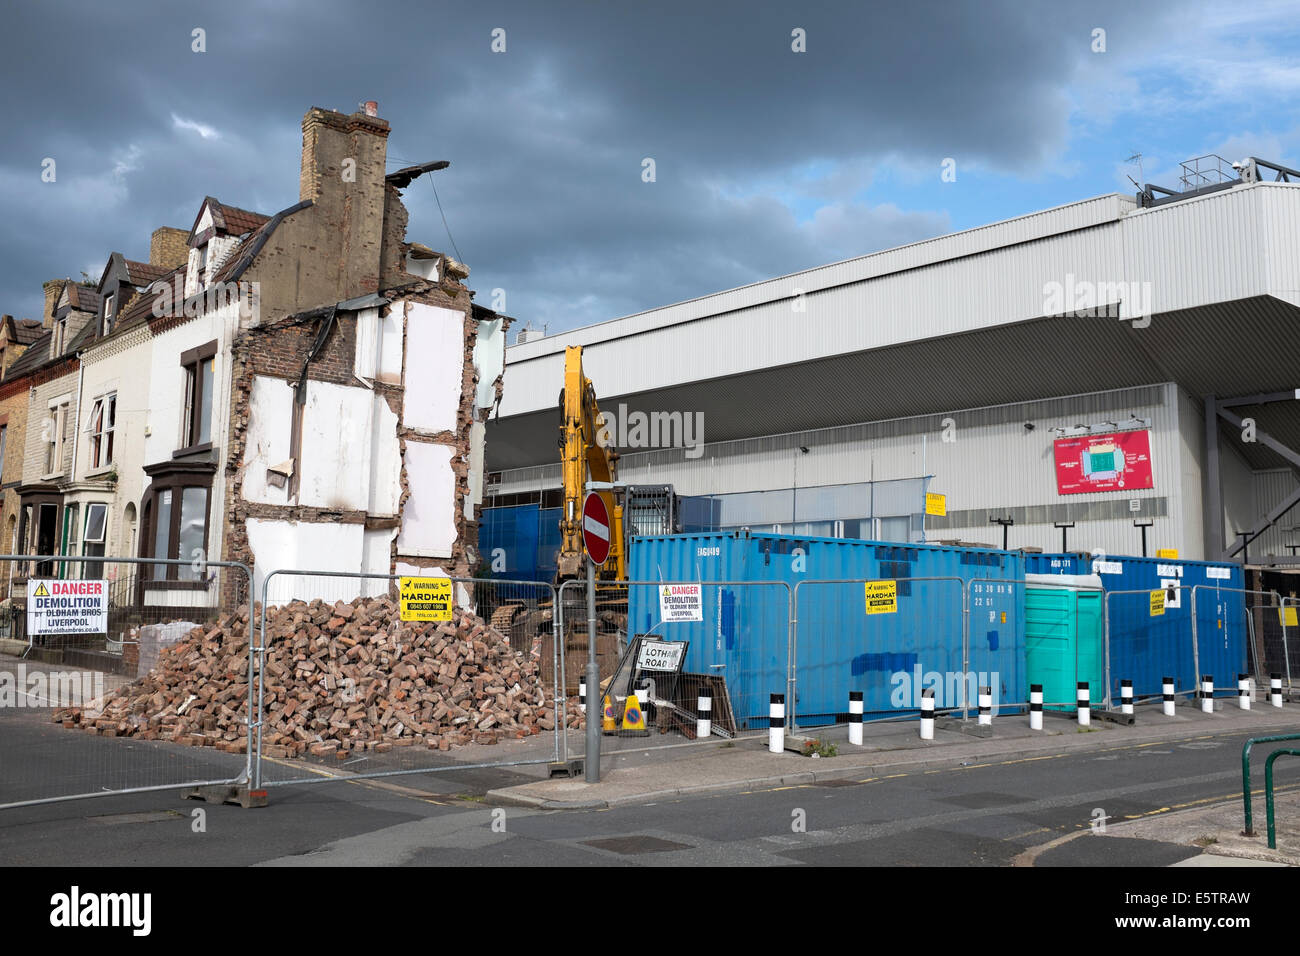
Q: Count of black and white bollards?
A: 14